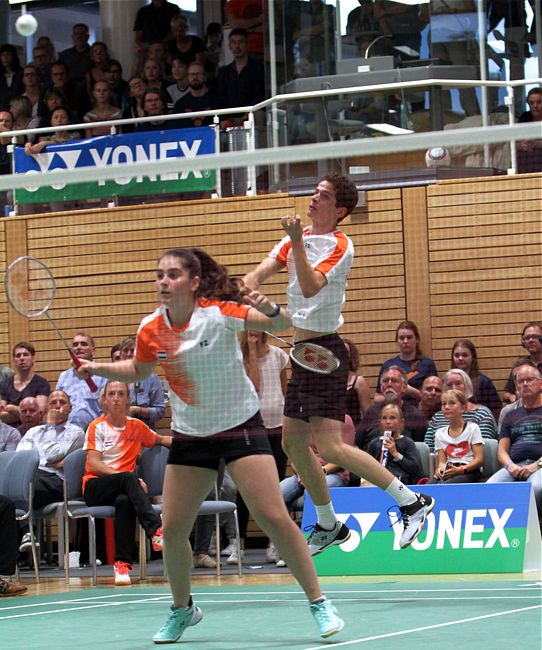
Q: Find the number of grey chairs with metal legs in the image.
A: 3